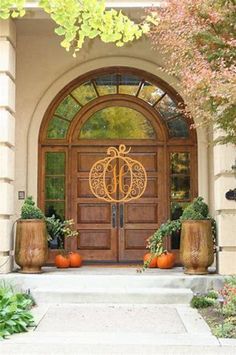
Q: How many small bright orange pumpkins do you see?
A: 4